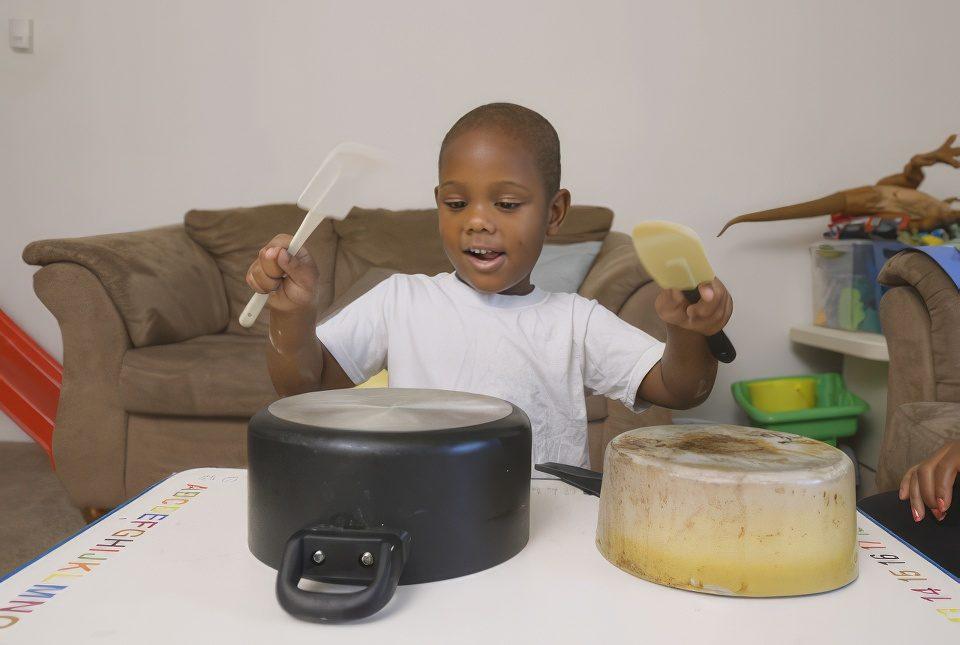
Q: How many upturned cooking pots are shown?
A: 2